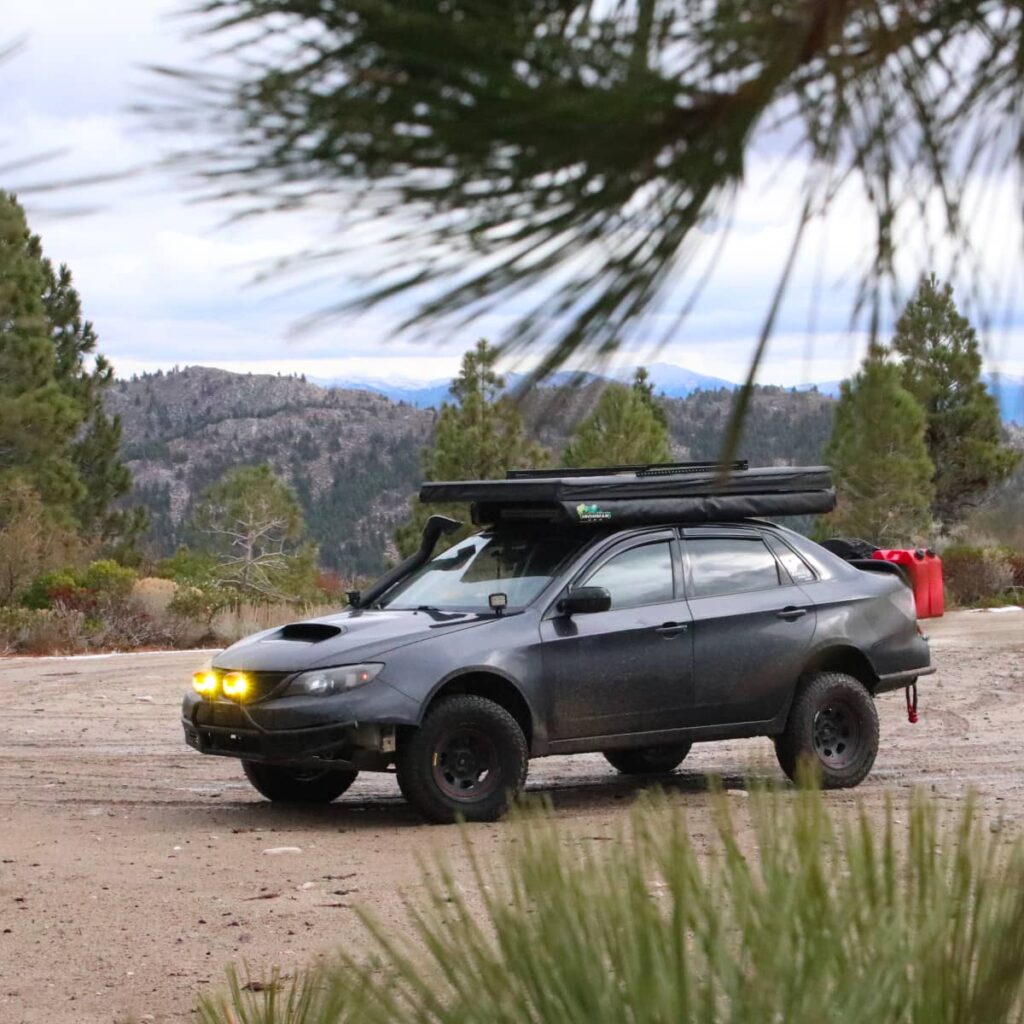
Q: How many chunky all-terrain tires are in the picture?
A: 4